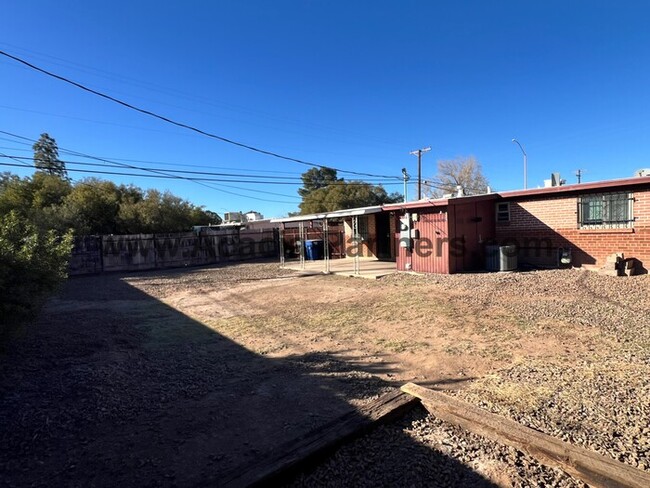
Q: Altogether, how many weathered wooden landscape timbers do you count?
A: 2